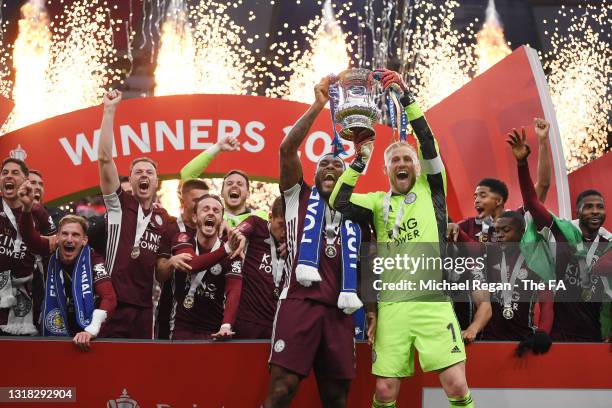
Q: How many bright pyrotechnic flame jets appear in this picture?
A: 4